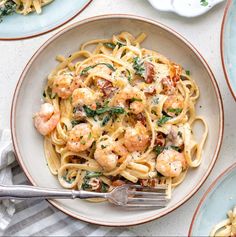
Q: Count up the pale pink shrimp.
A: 9